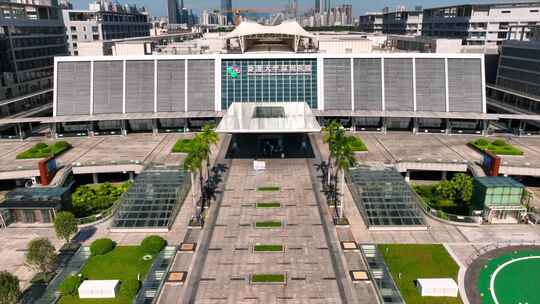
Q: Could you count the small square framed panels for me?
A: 4